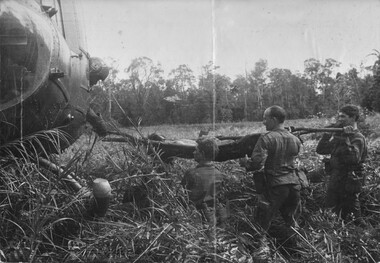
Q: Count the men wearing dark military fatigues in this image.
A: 3